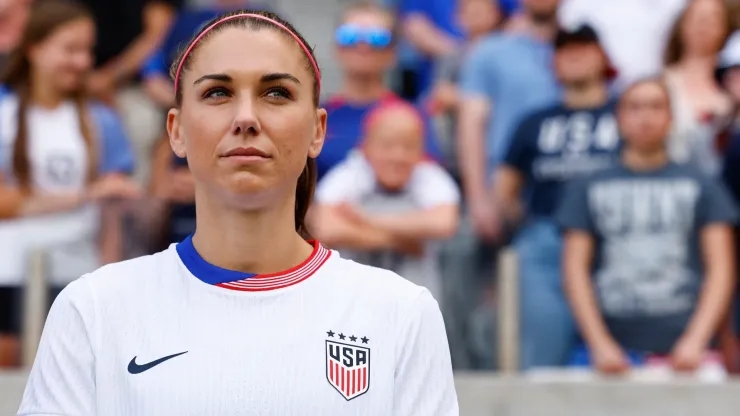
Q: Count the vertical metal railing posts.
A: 2